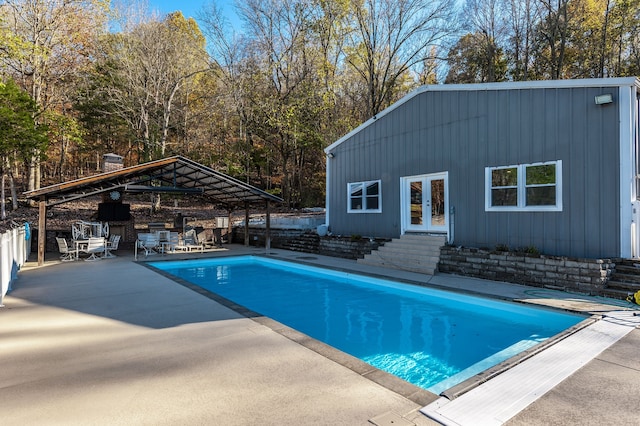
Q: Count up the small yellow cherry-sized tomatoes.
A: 0